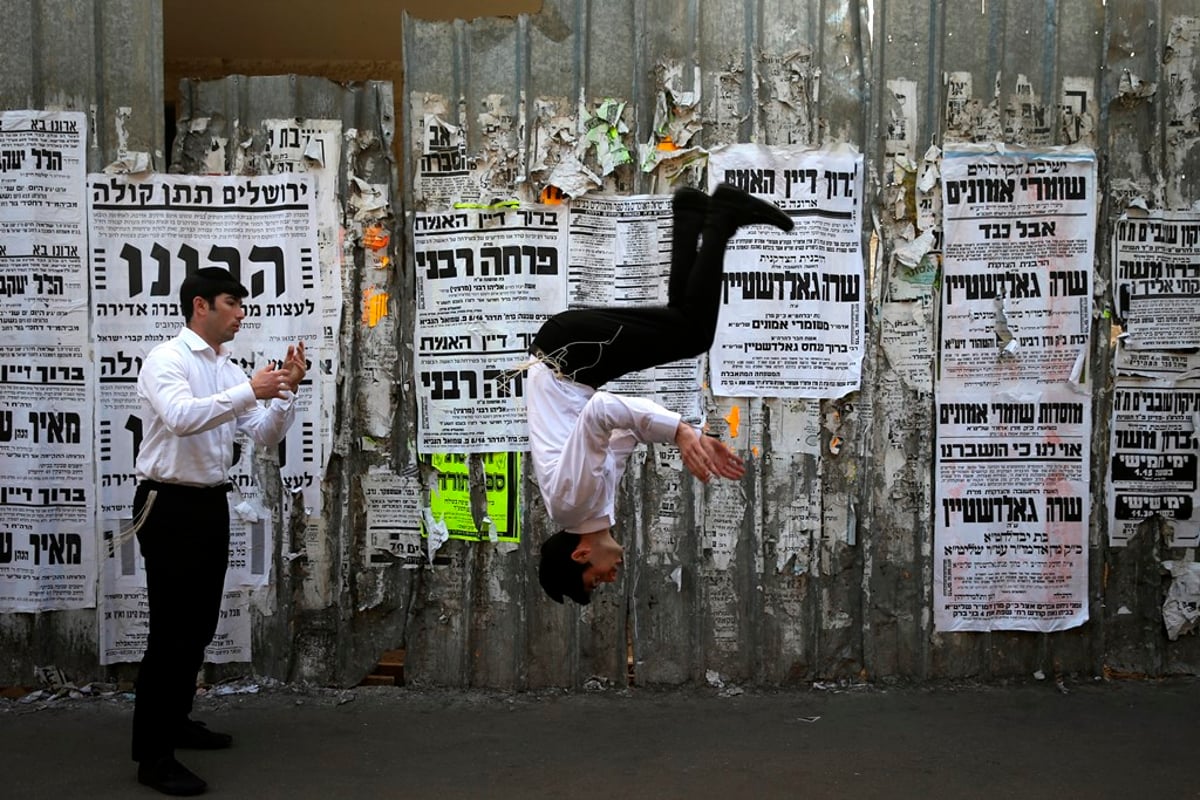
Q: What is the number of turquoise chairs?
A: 0